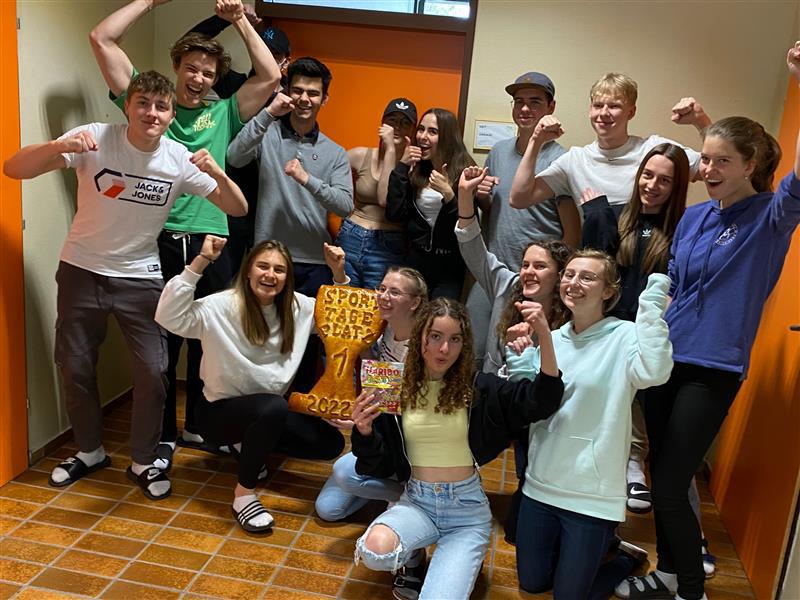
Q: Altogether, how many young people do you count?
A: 15